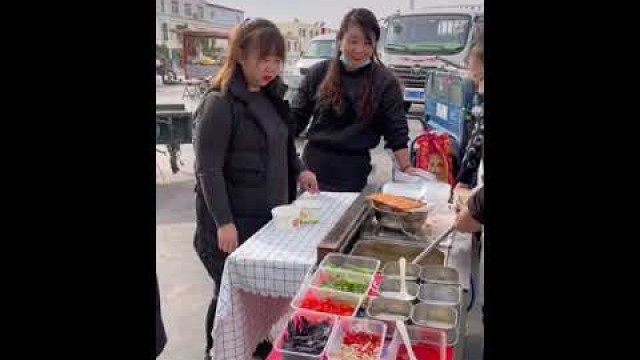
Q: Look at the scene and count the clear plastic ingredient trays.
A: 6